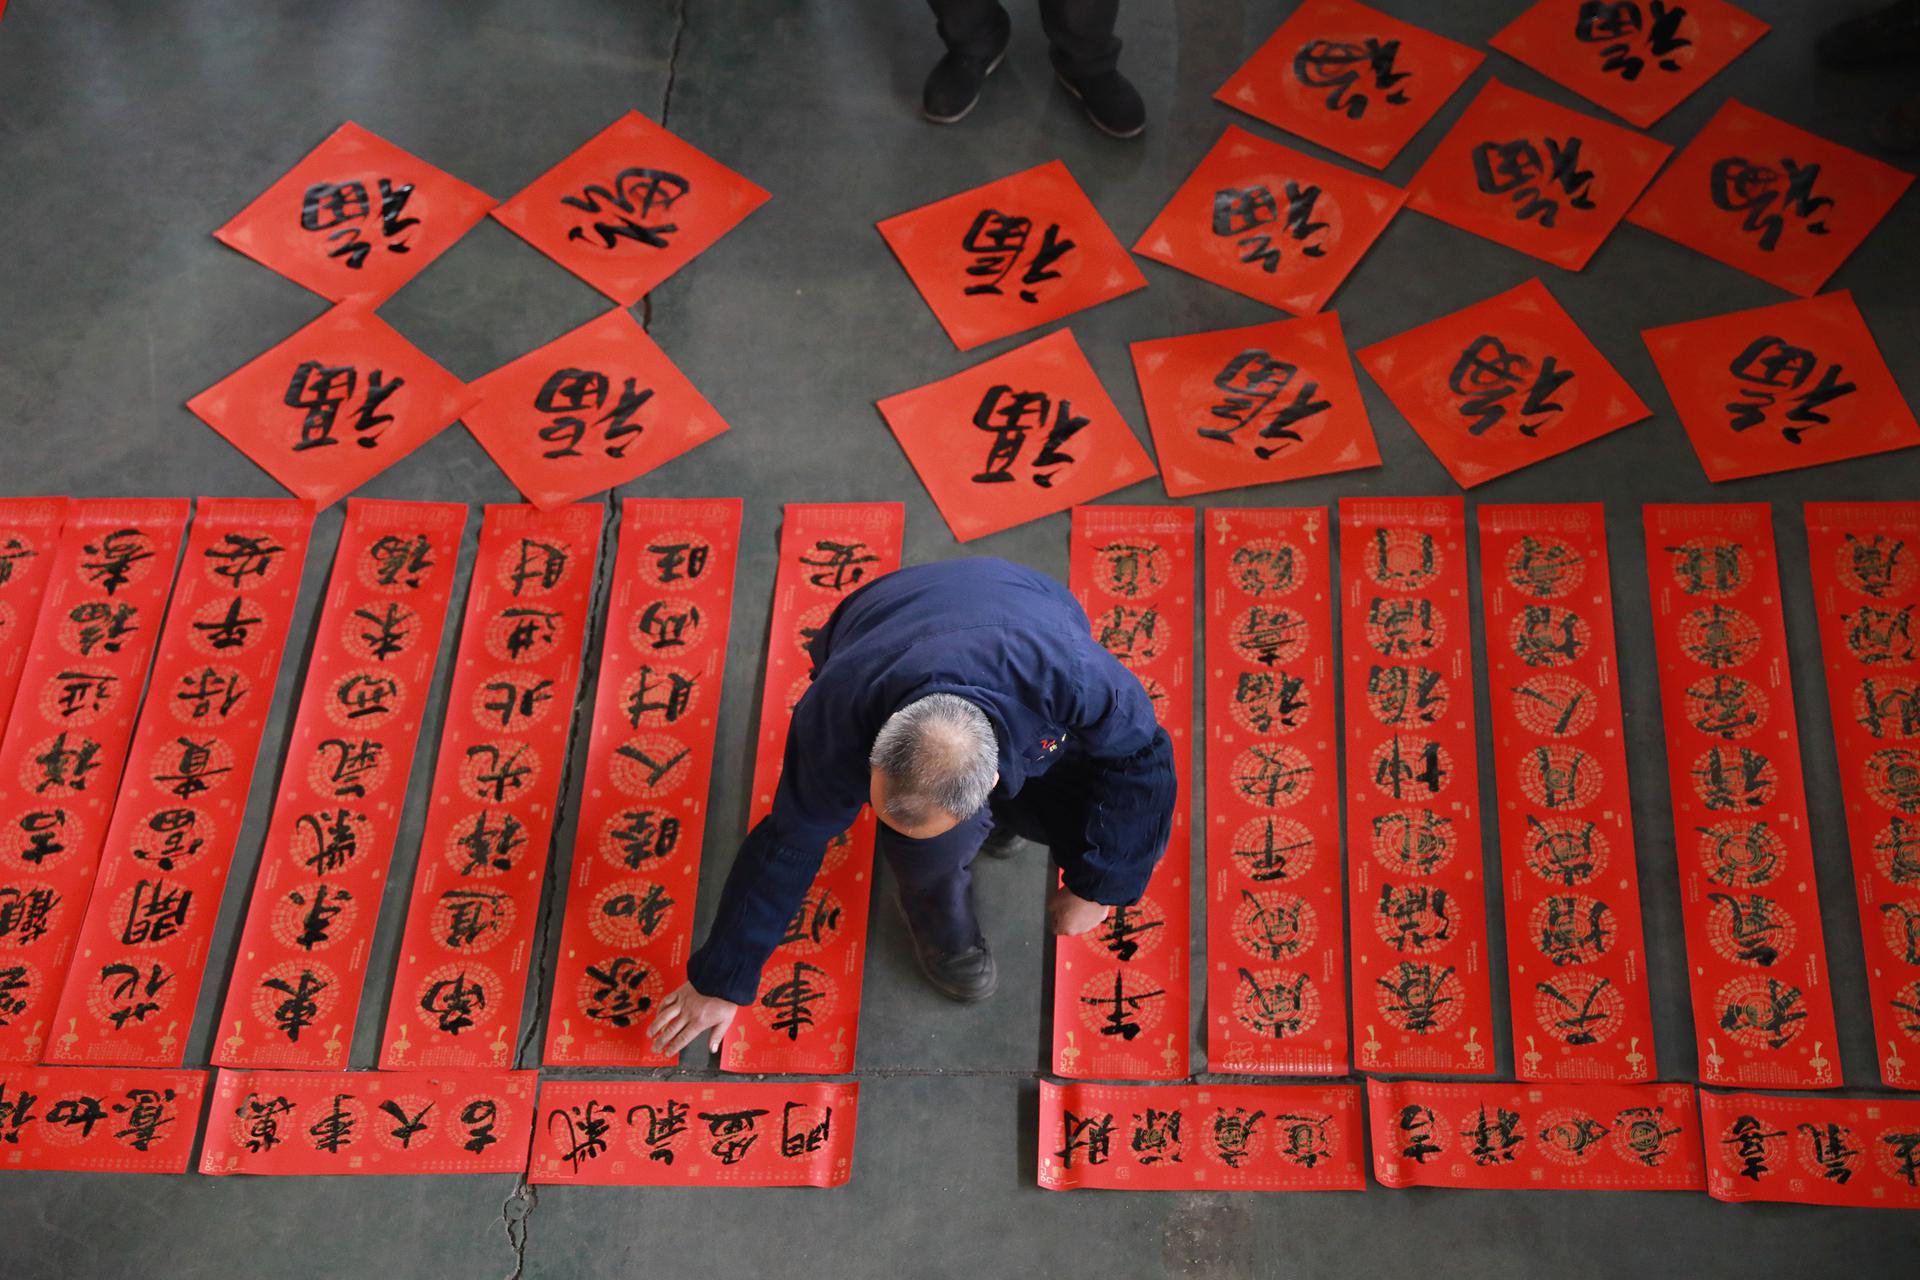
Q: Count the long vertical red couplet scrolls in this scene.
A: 13